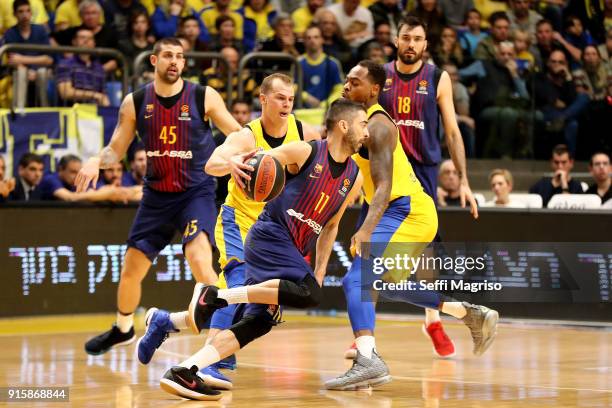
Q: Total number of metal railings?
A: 3